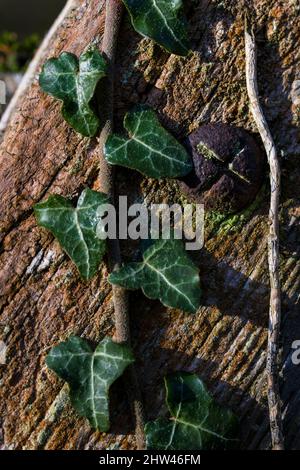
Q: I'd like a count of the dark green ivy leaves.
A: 7